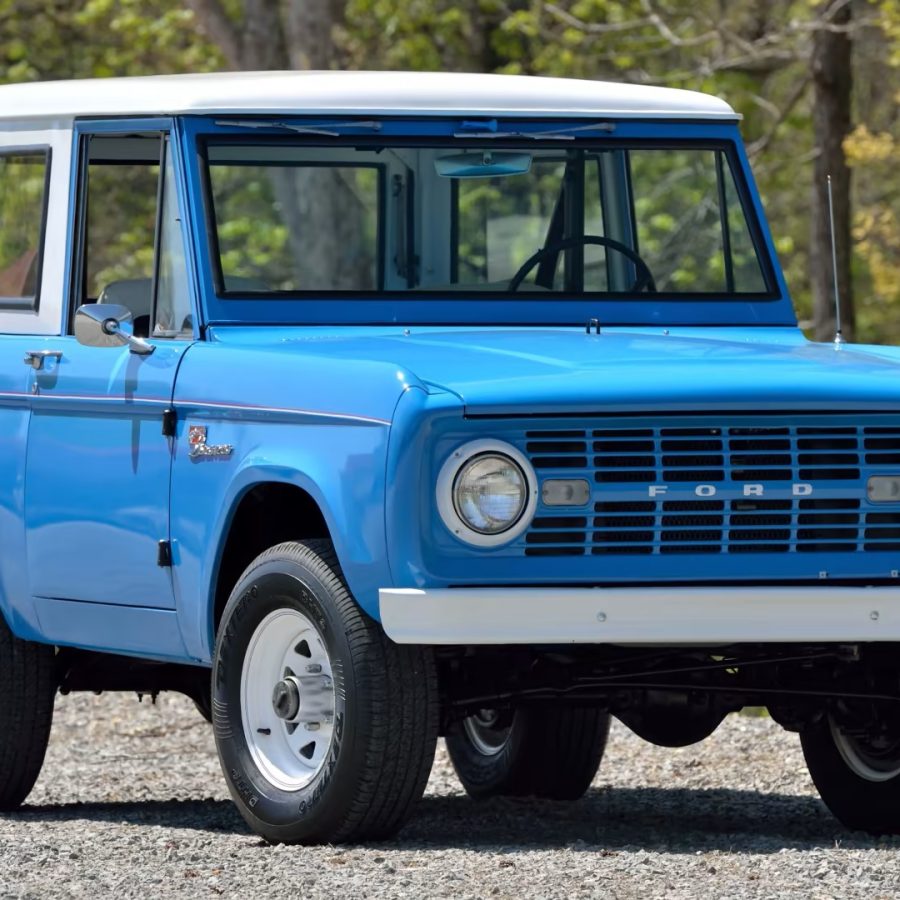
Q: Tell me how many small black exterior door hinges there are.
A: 2